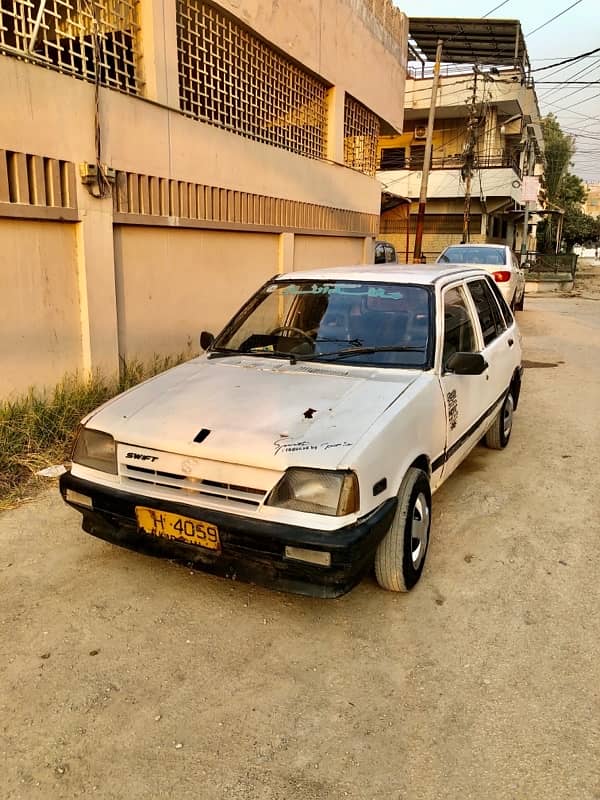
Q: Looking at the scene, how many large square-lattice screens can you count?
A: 3